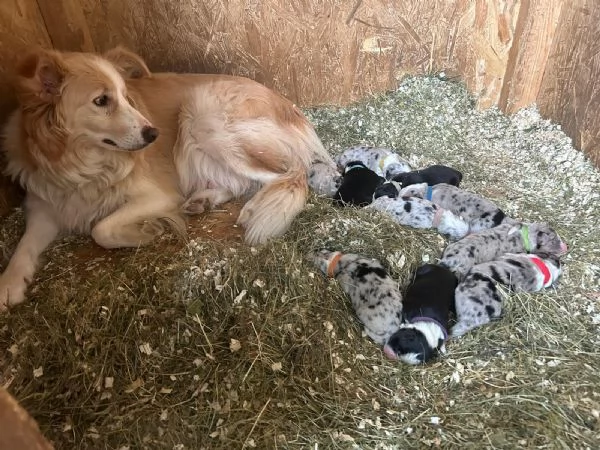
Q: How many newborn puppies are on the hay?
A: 10